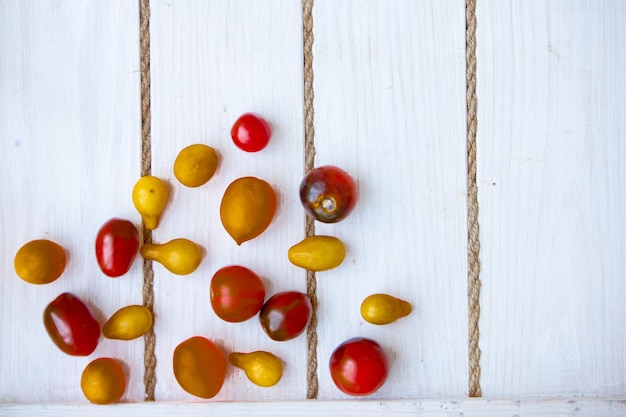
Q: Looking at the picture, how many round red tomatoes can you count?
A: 5